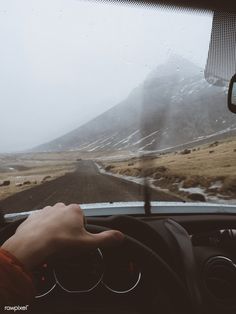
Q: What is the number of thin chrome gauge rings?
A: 3